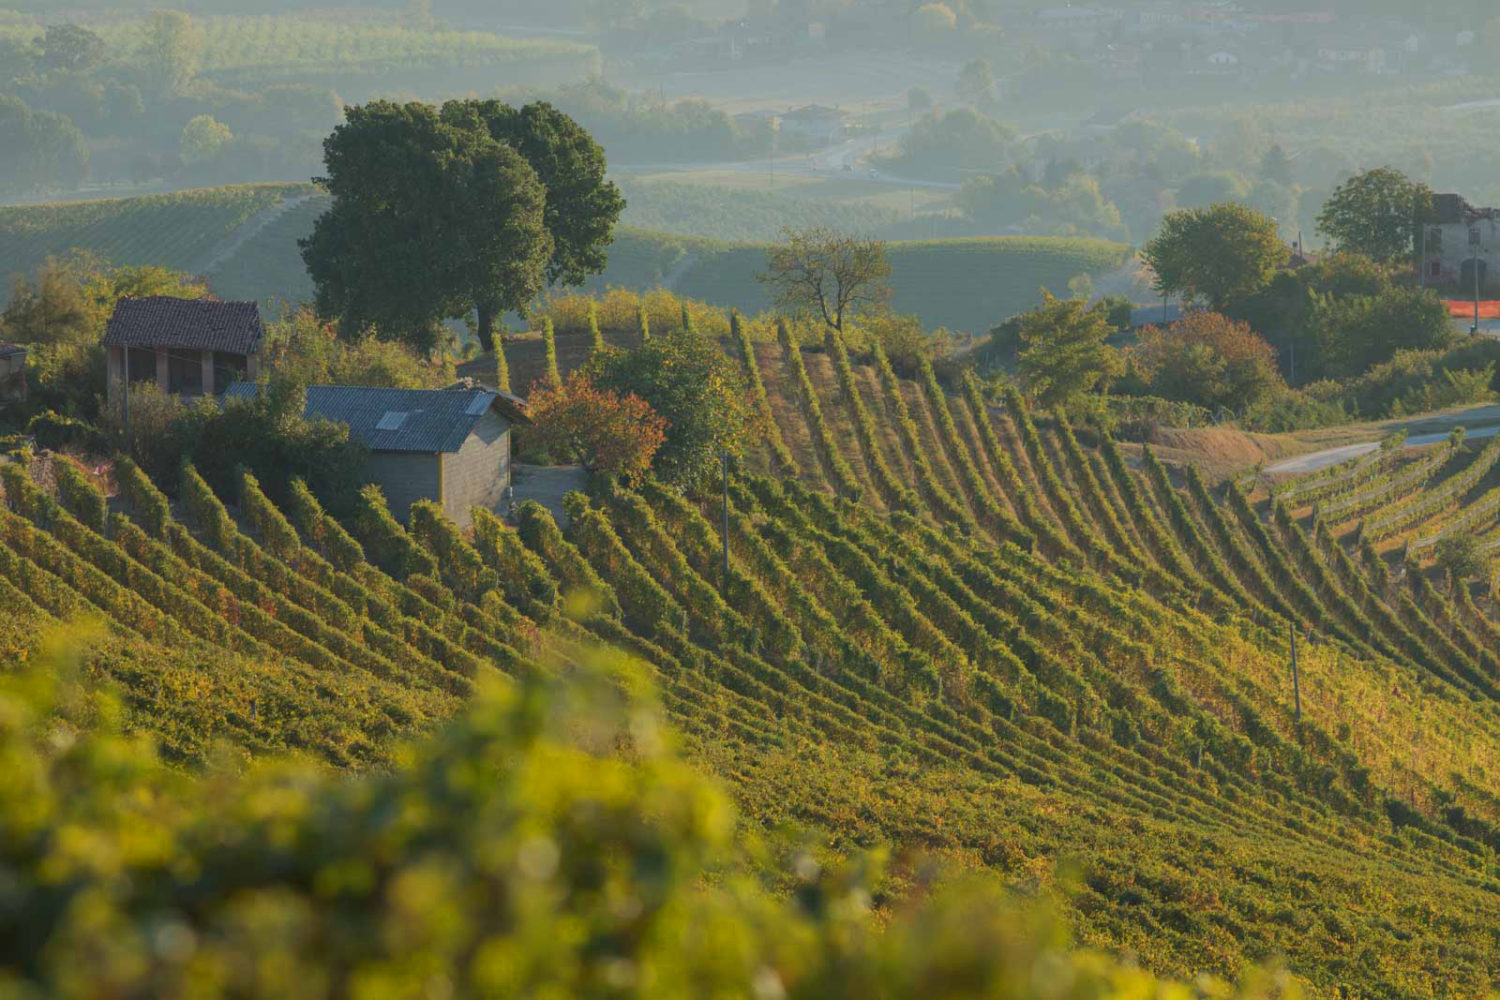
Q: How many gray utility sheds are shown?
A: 1